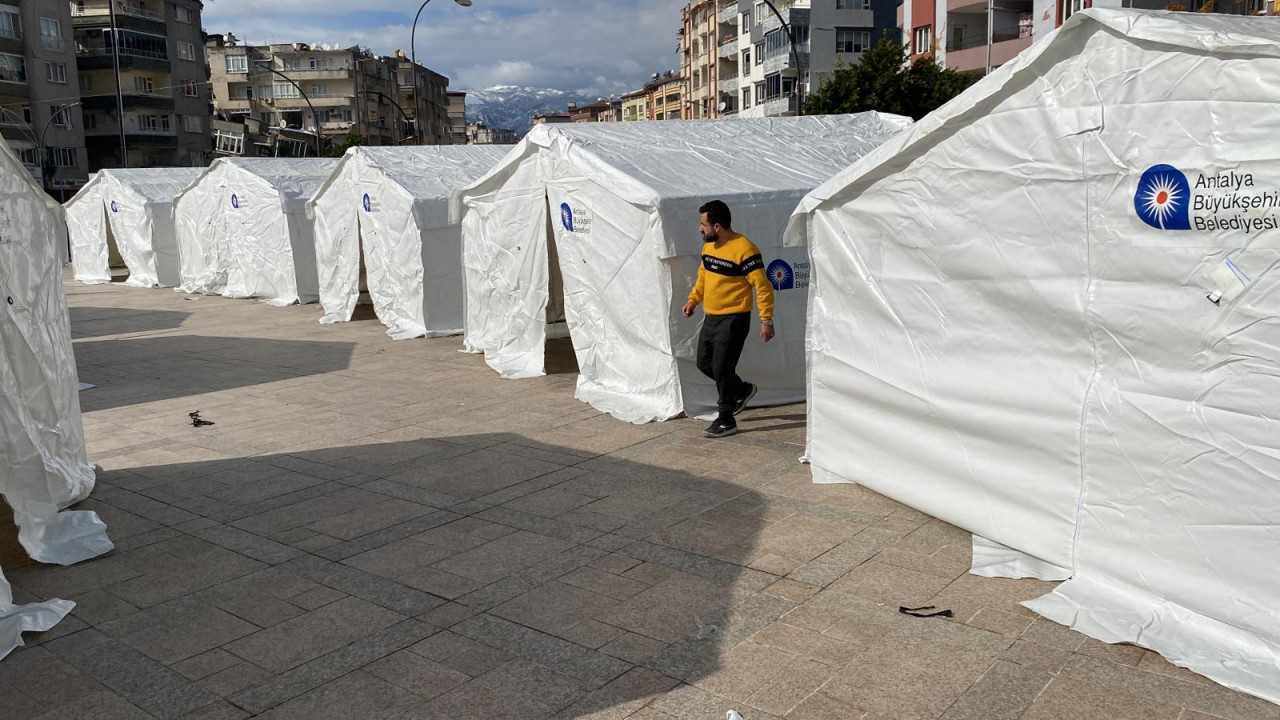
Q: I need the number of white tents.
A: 6